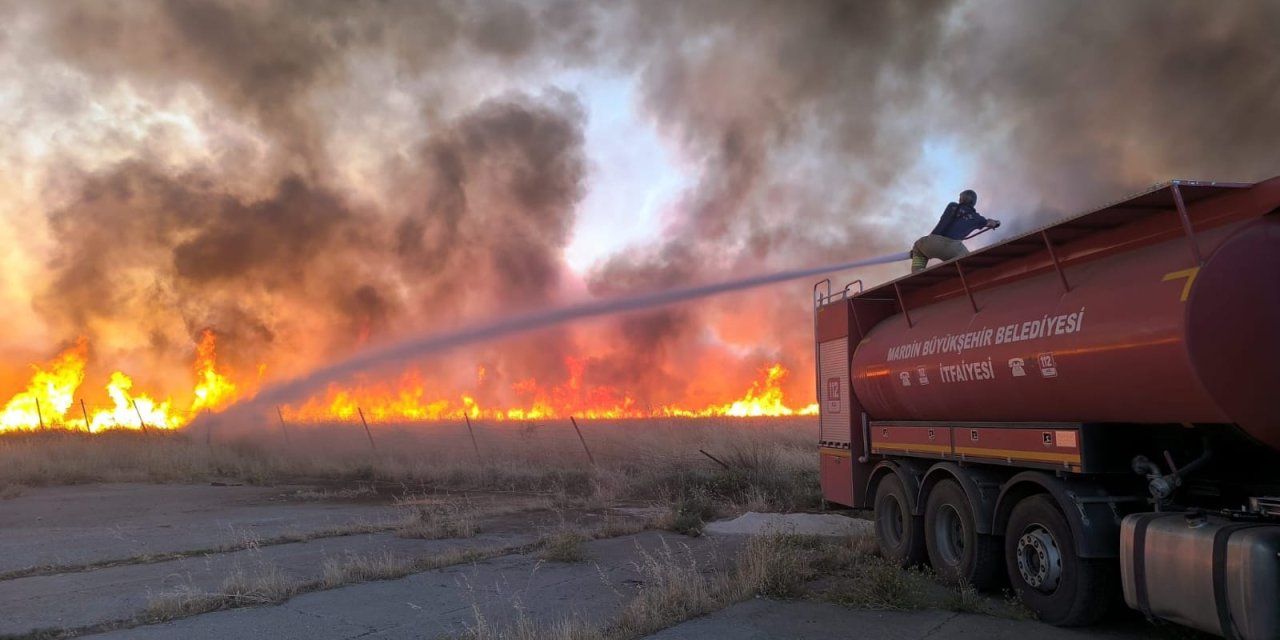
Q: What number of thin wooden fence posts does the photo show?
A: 9